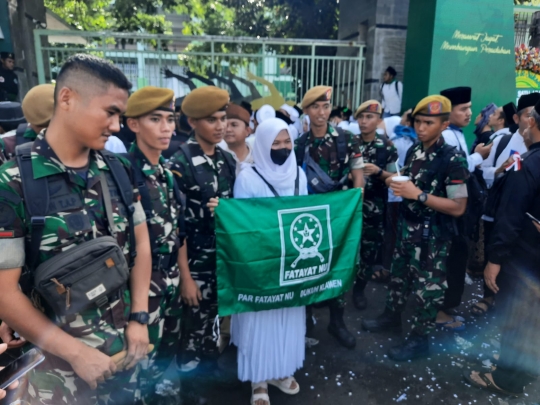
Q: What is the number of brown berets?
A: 6